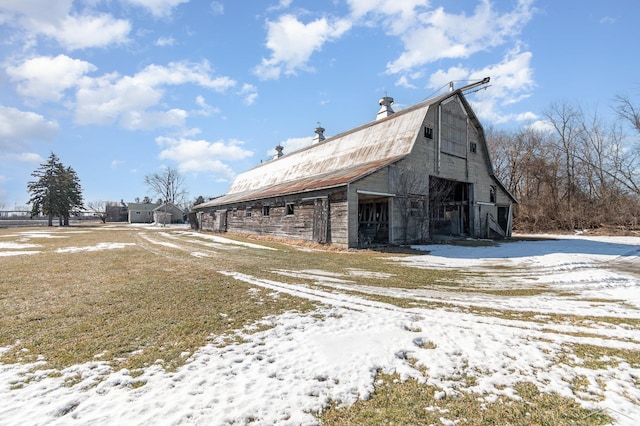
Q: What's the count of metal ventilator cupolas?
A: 3